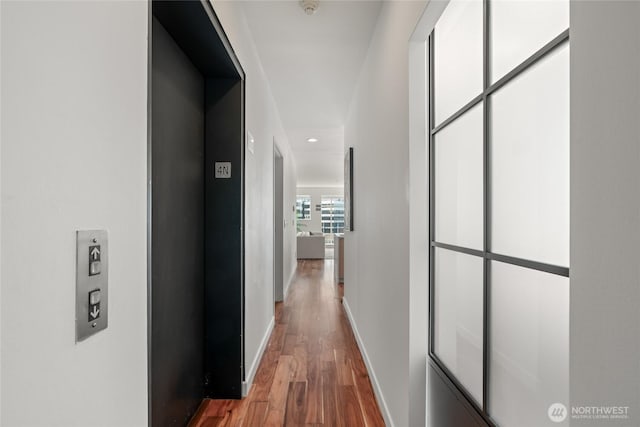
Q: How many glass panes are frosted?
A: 6